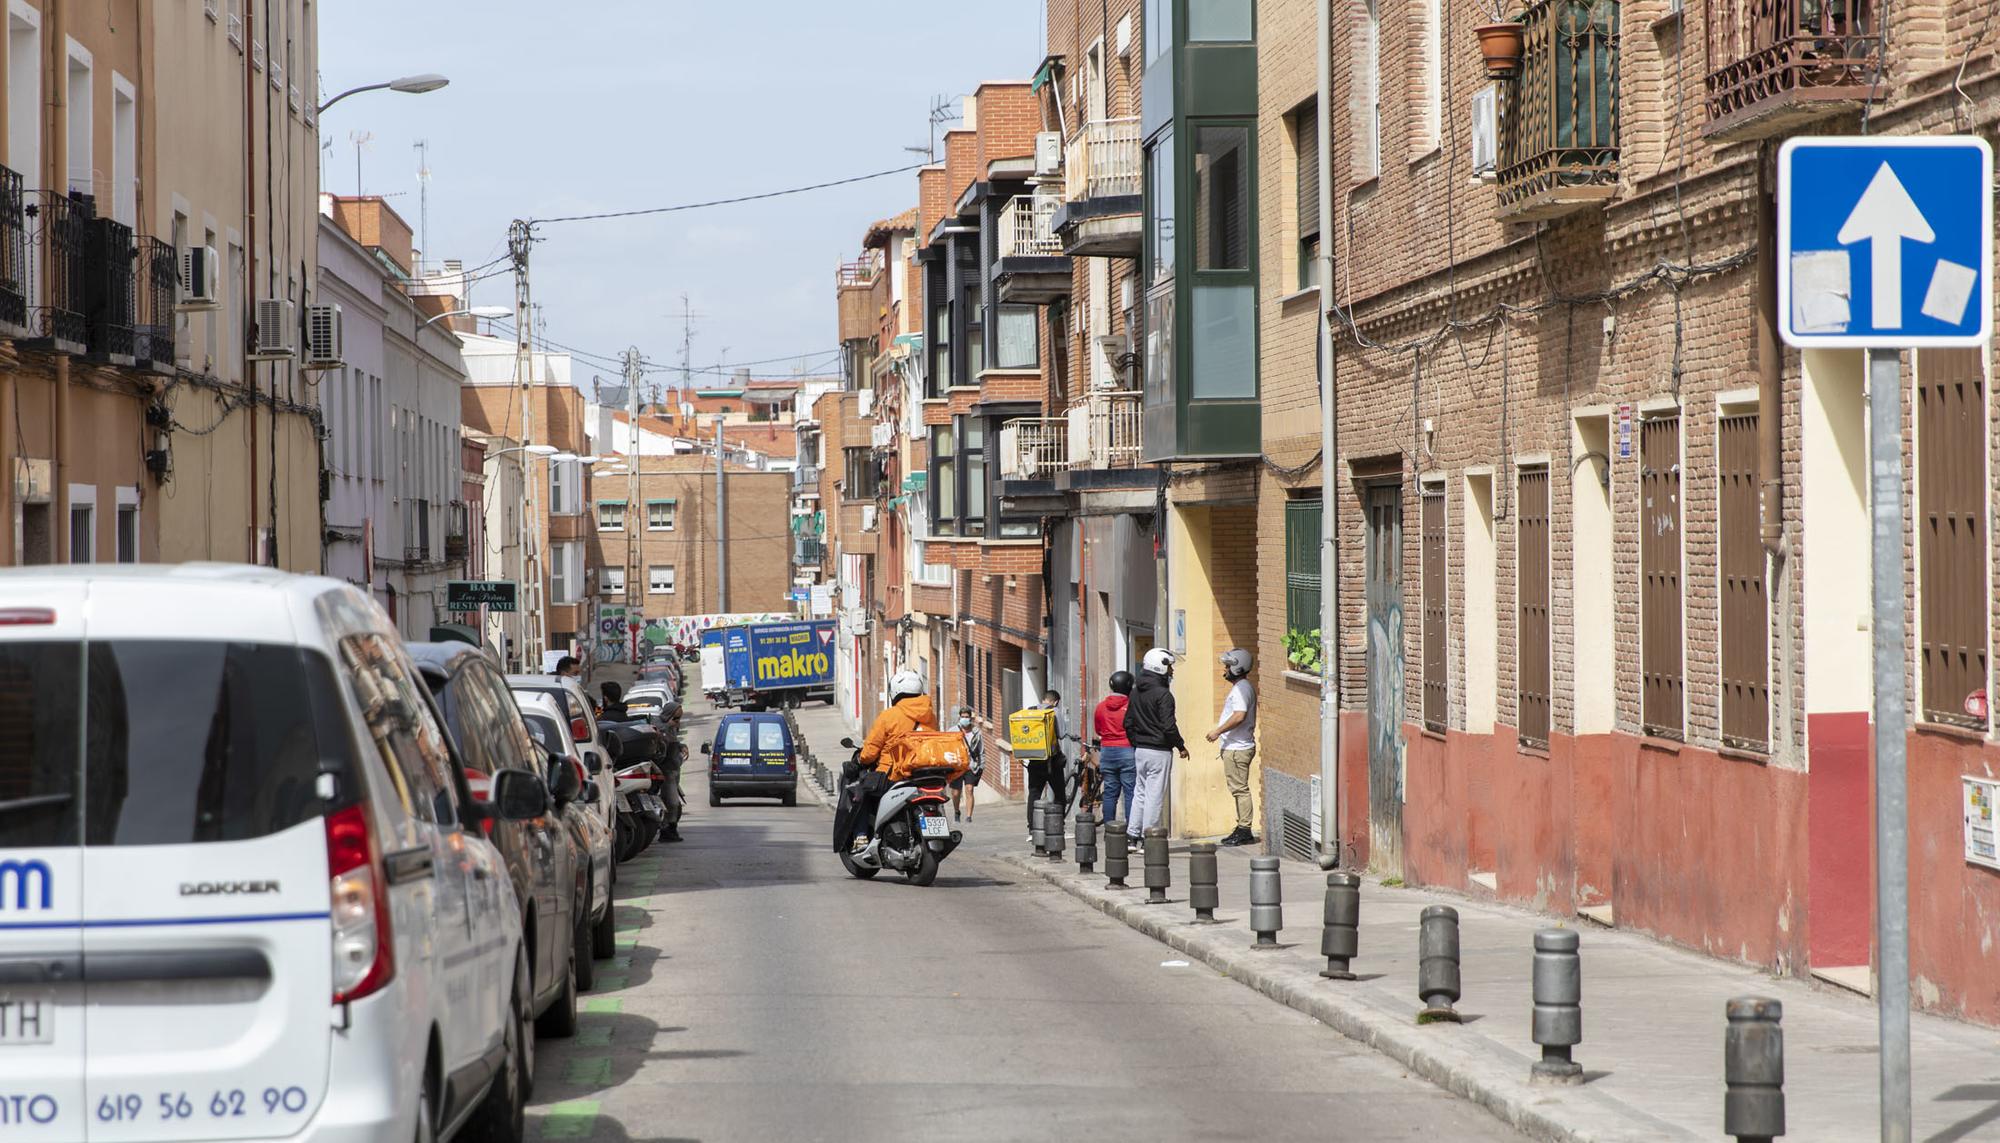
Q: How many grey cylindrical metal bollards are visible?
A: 11